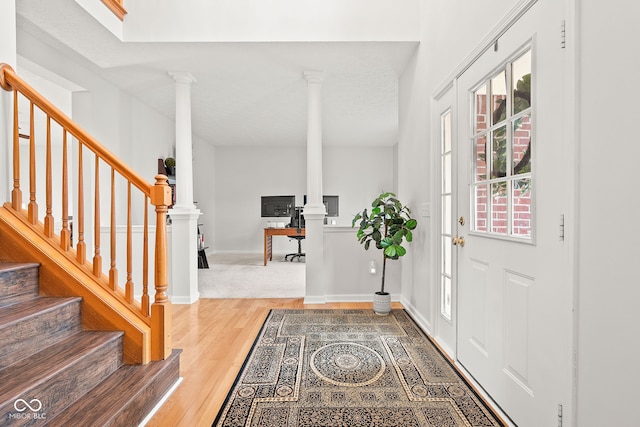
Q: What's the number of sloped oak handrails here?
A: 1